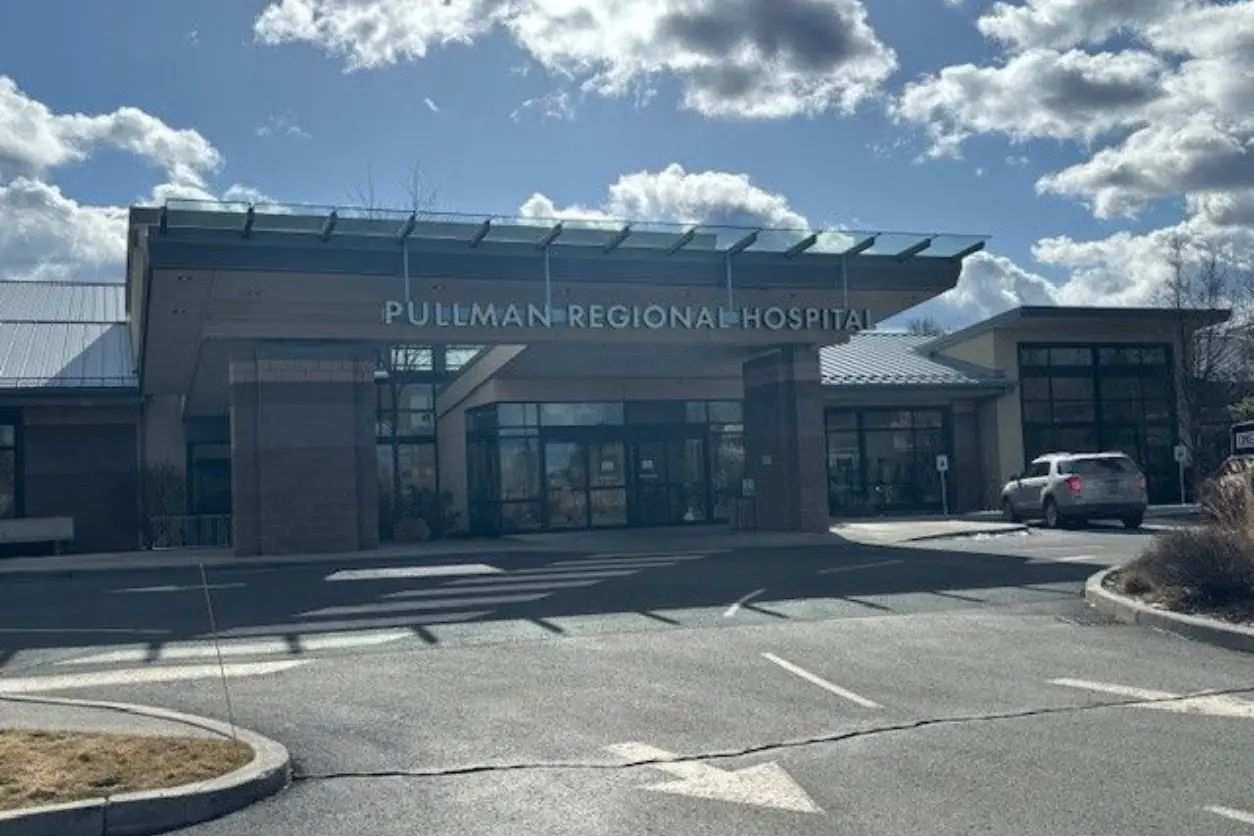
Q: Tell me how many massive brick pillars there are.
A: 2